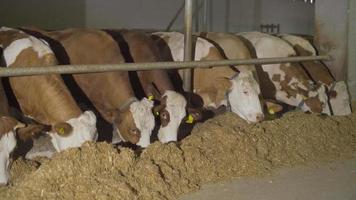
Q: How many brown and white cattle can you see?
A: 8